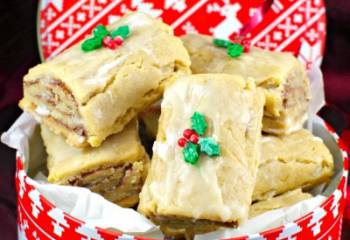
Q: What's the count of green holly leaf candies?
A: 8